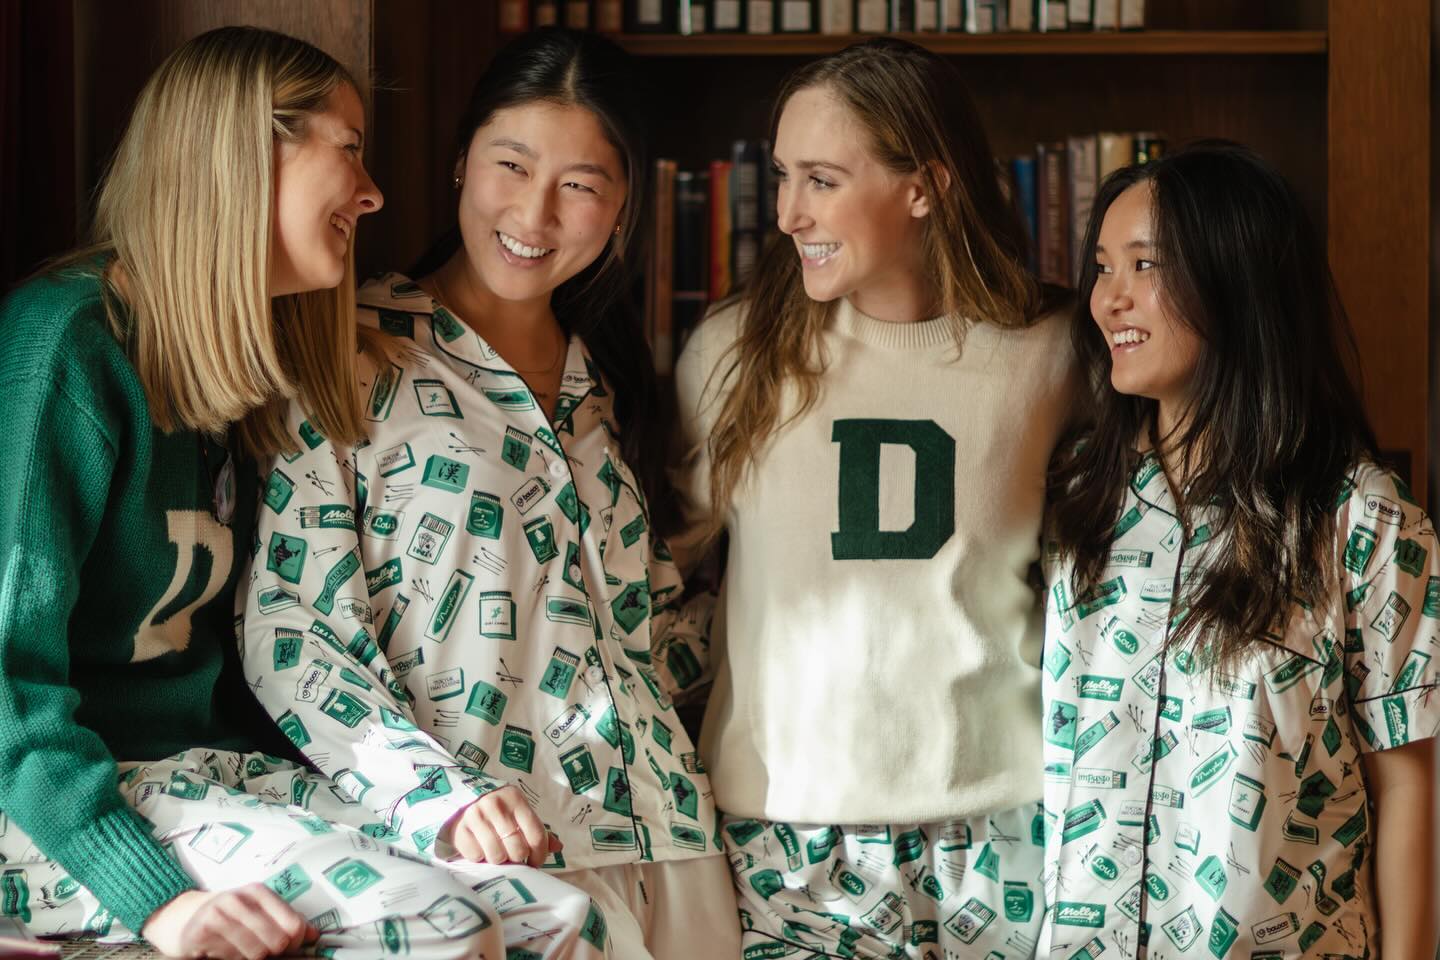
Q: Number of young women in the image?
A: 4